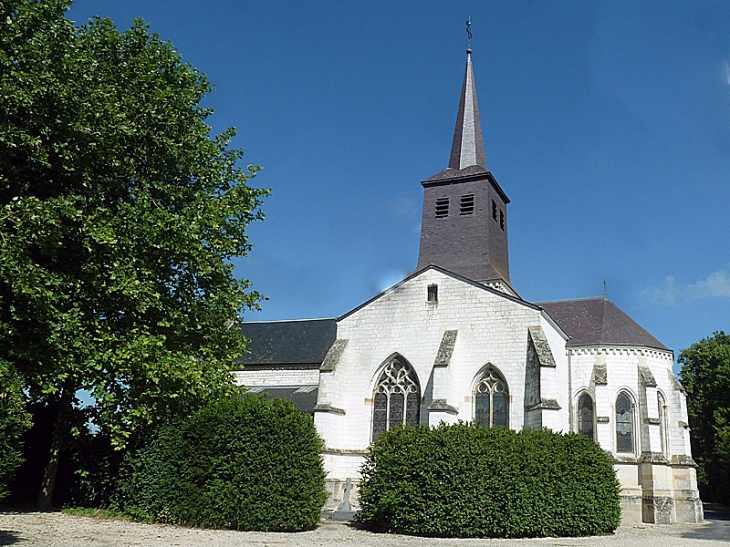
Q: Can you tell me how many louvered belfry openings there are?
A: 4